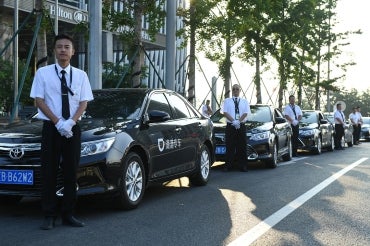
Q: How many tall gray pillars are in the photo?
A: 2